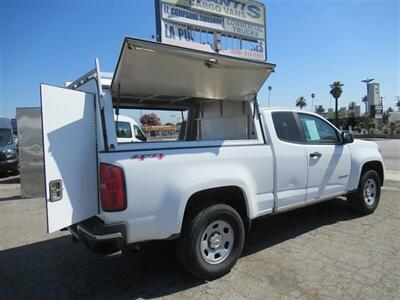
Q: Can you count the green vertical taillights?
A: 0